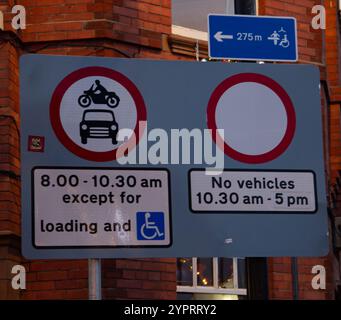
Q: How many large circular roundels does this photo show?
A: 2